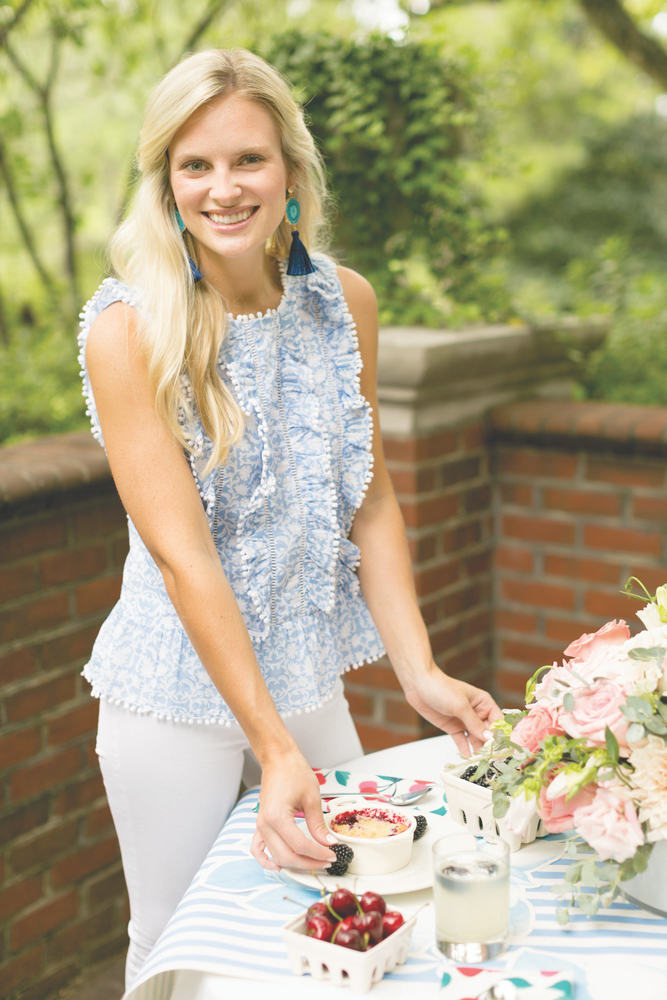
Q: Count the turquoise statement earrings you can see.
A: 2